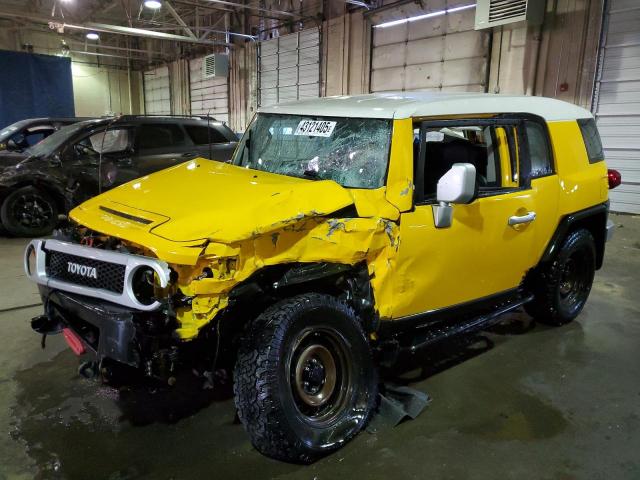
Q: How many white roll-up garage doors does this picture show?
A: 5